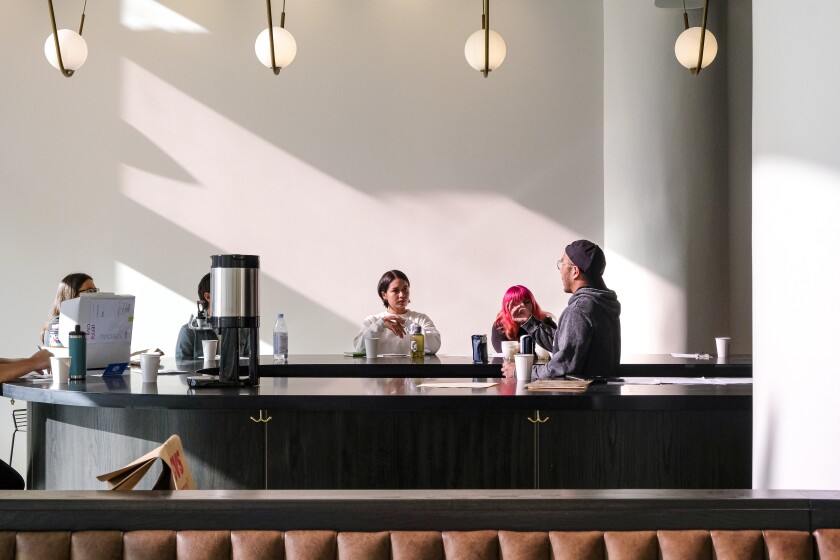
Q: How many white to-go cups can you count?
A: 7